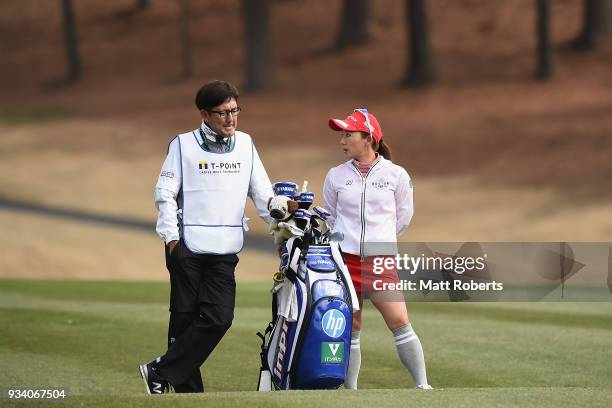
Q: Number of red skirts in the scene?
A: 1